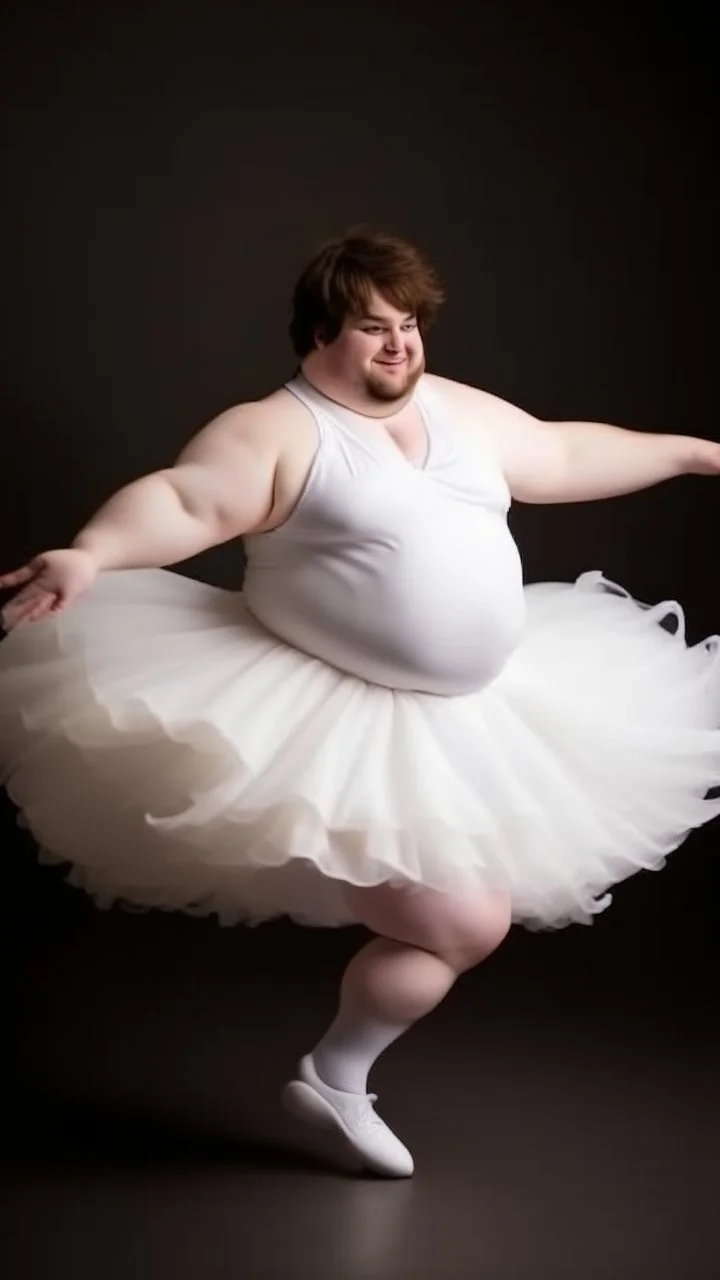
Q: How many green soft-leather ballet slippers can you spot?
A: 0